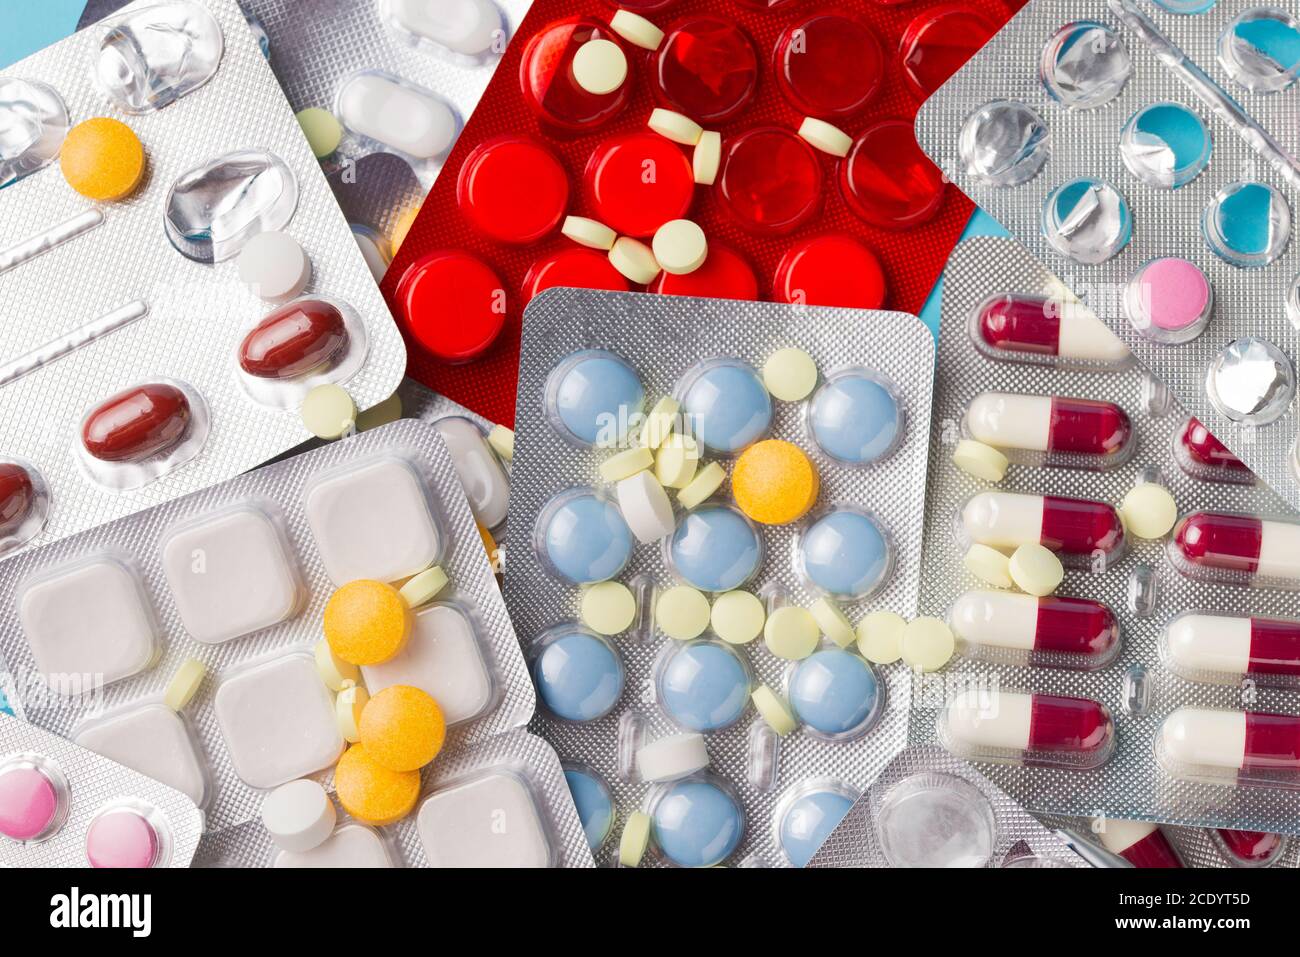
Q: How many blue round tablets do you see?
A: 12